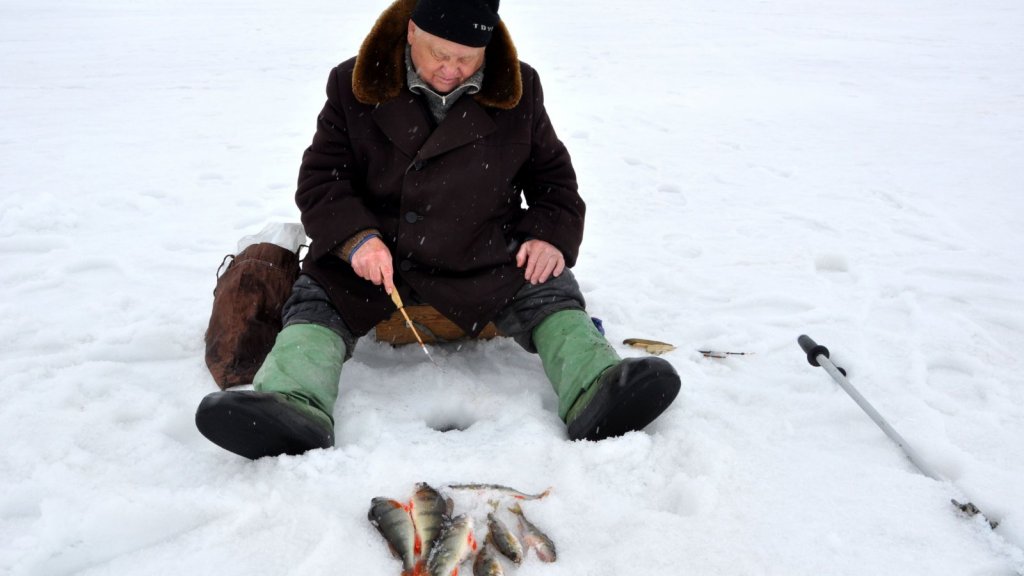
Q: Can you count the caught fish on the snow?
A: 7